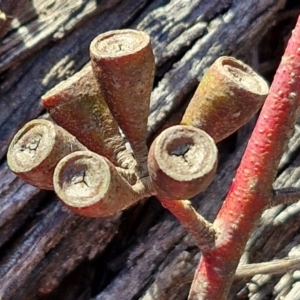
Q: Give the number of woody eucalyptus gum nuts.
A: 6